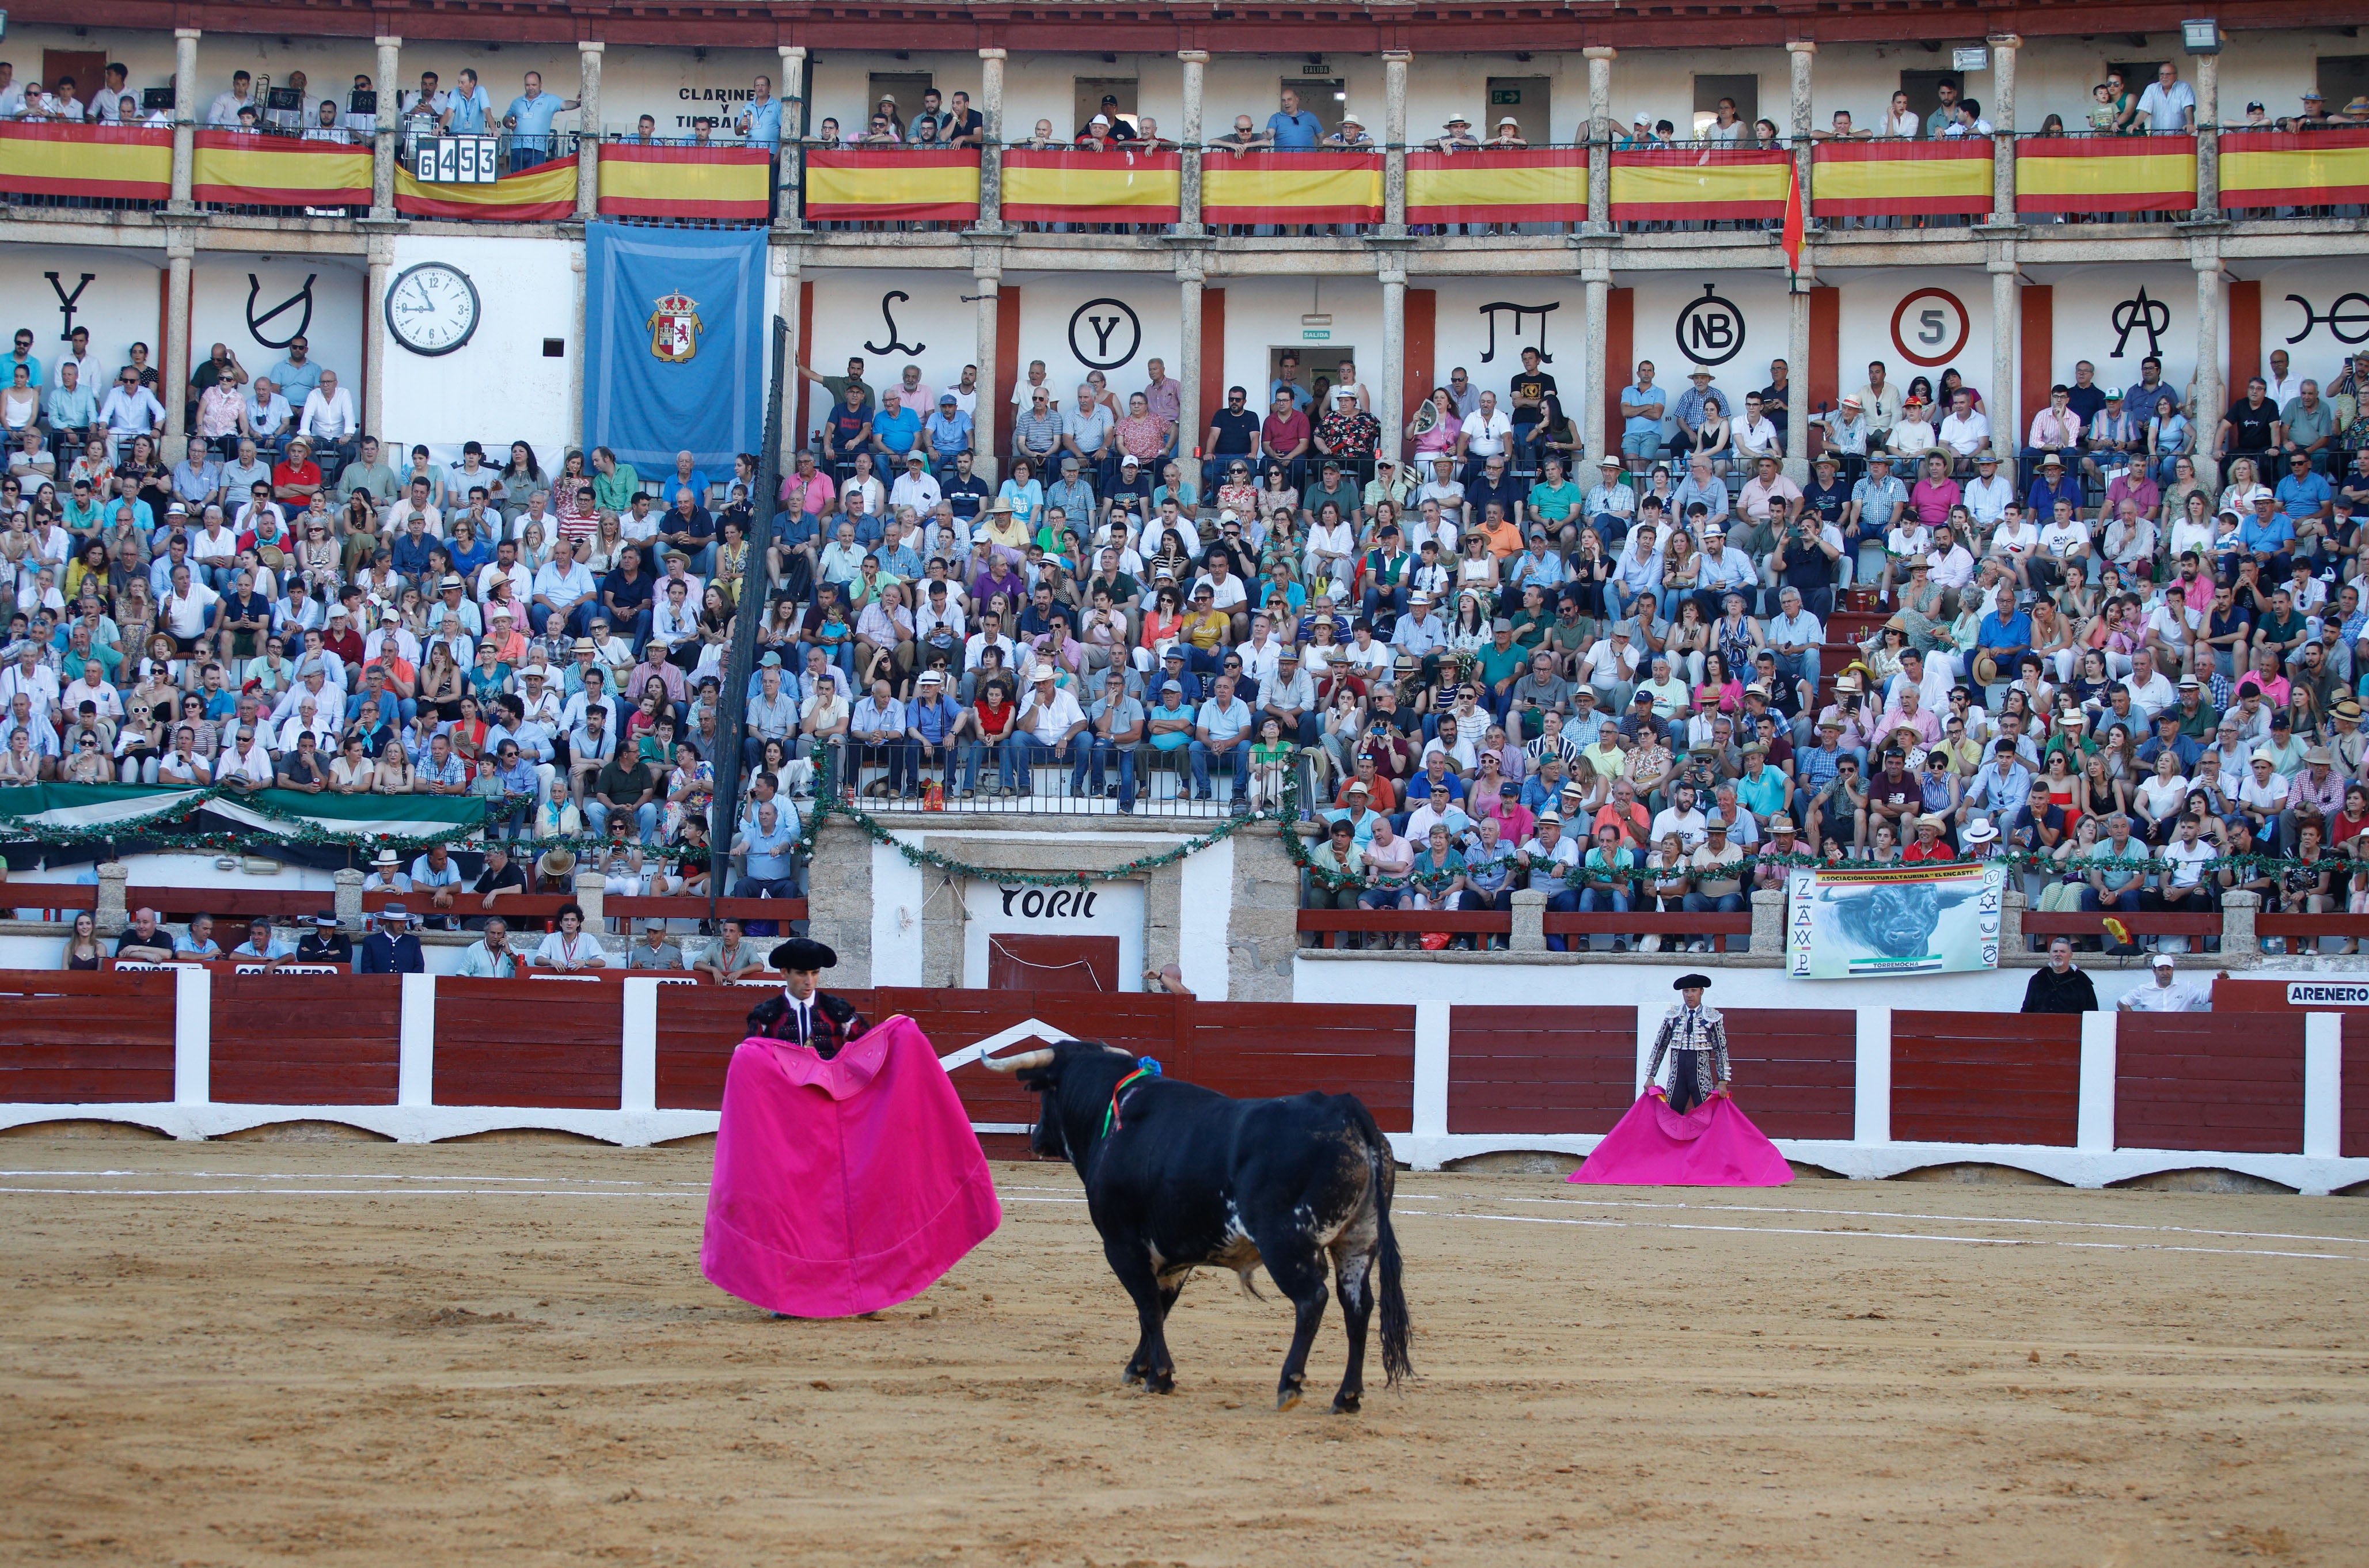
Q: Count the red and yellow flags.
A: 13